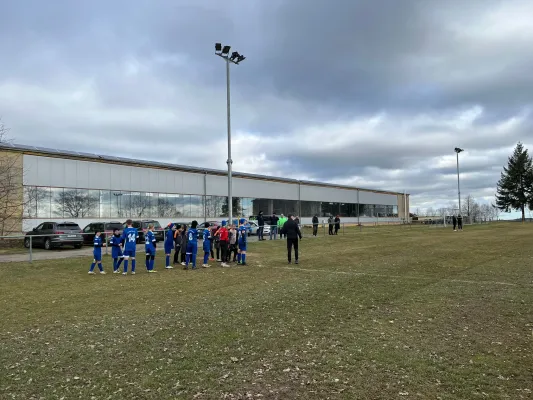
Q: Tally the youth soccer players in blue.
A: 8